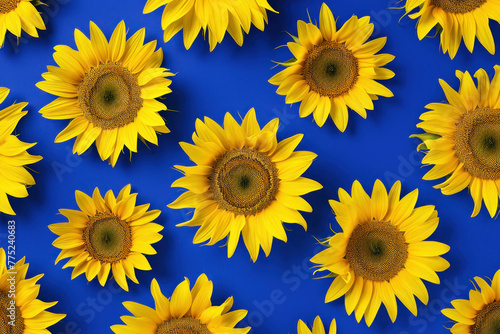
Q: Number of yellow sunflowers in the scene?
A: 14